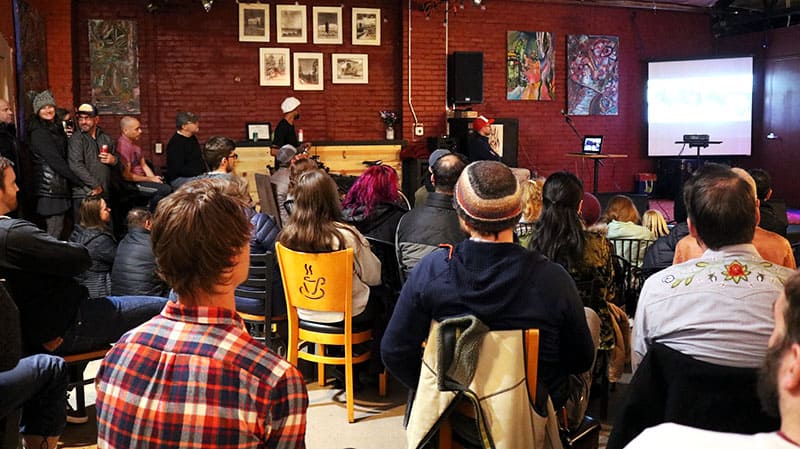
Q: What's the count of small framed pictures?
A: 7